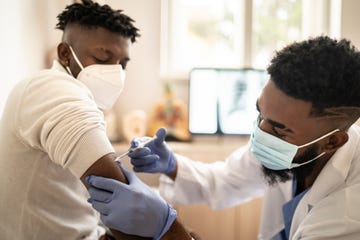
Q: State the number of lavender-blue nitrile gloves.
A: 2